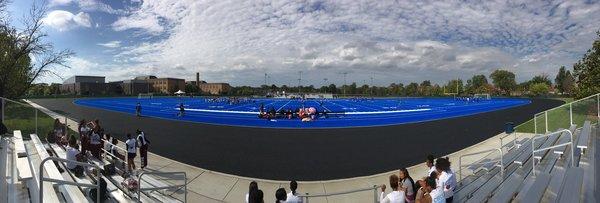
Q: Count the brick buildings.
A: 2